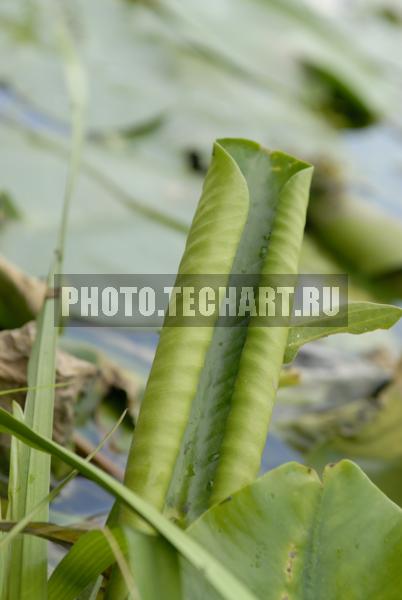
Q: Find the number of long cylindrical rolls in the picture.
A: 2